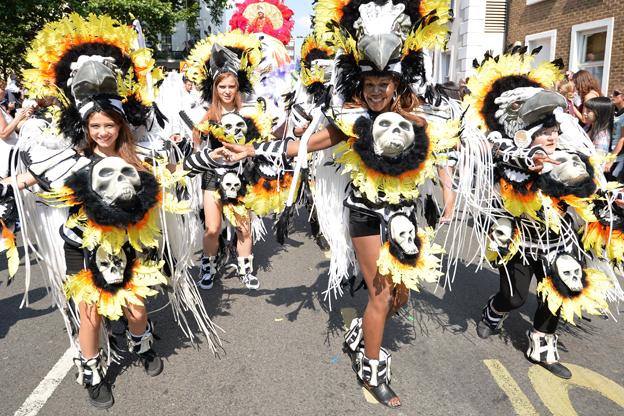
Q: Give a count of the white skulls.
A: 9